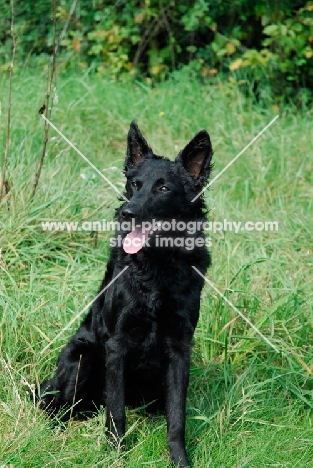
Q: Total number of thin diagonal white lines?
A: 4